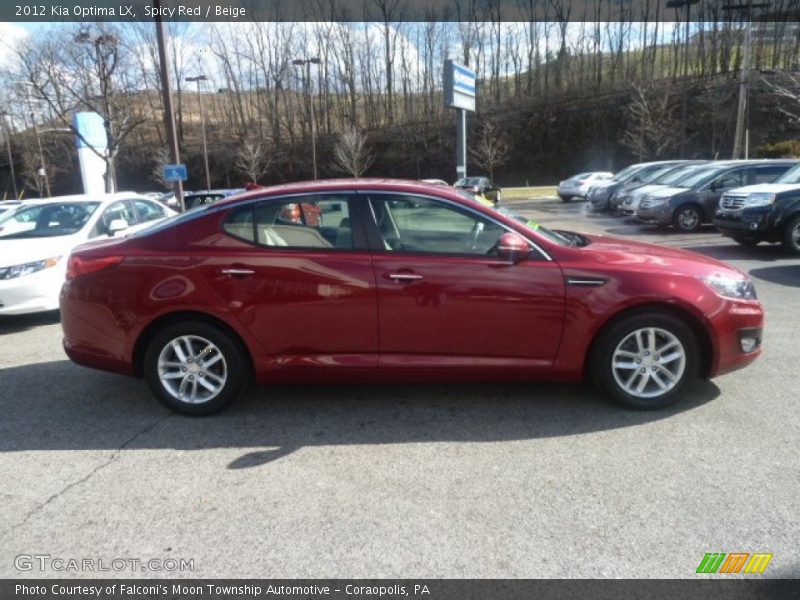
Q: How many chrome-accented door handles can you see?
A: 2